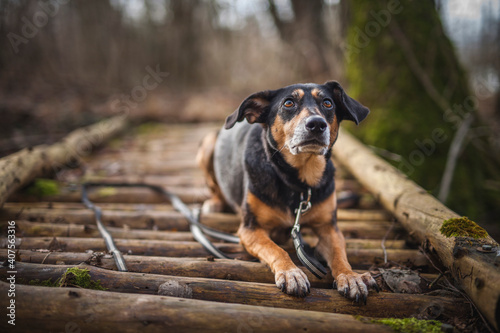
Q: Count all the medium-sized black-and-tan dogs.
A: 1